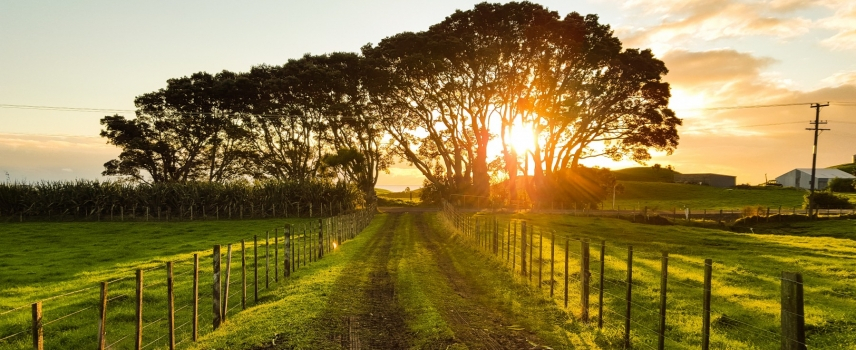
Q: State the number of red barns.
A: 0